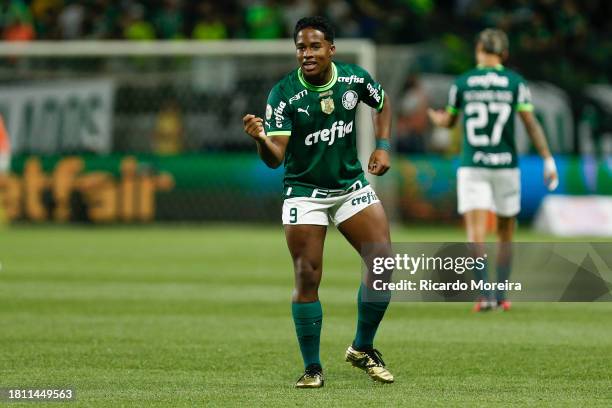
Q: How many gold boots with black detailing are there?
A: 2